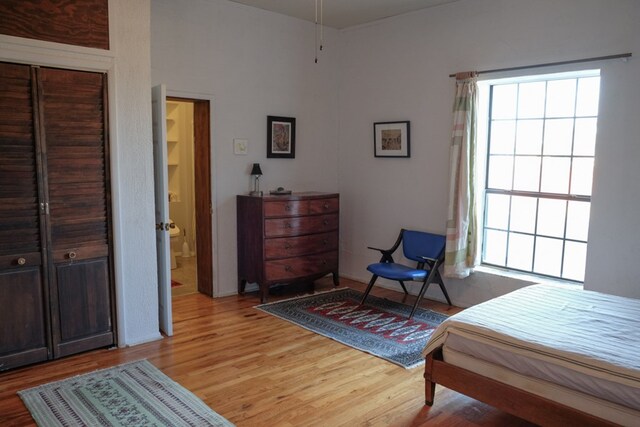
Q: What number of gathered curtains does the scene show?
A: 1